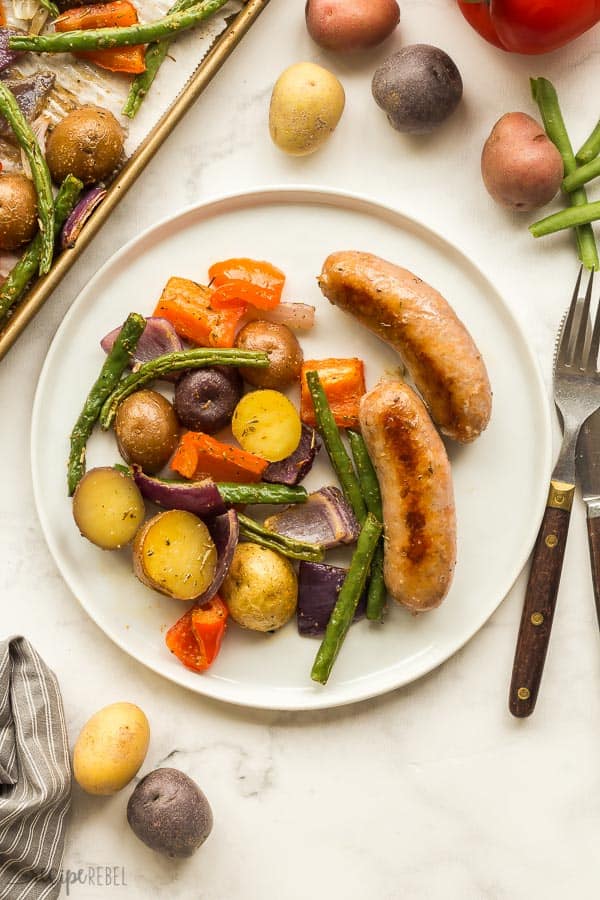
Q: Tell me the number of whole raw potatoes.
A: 6